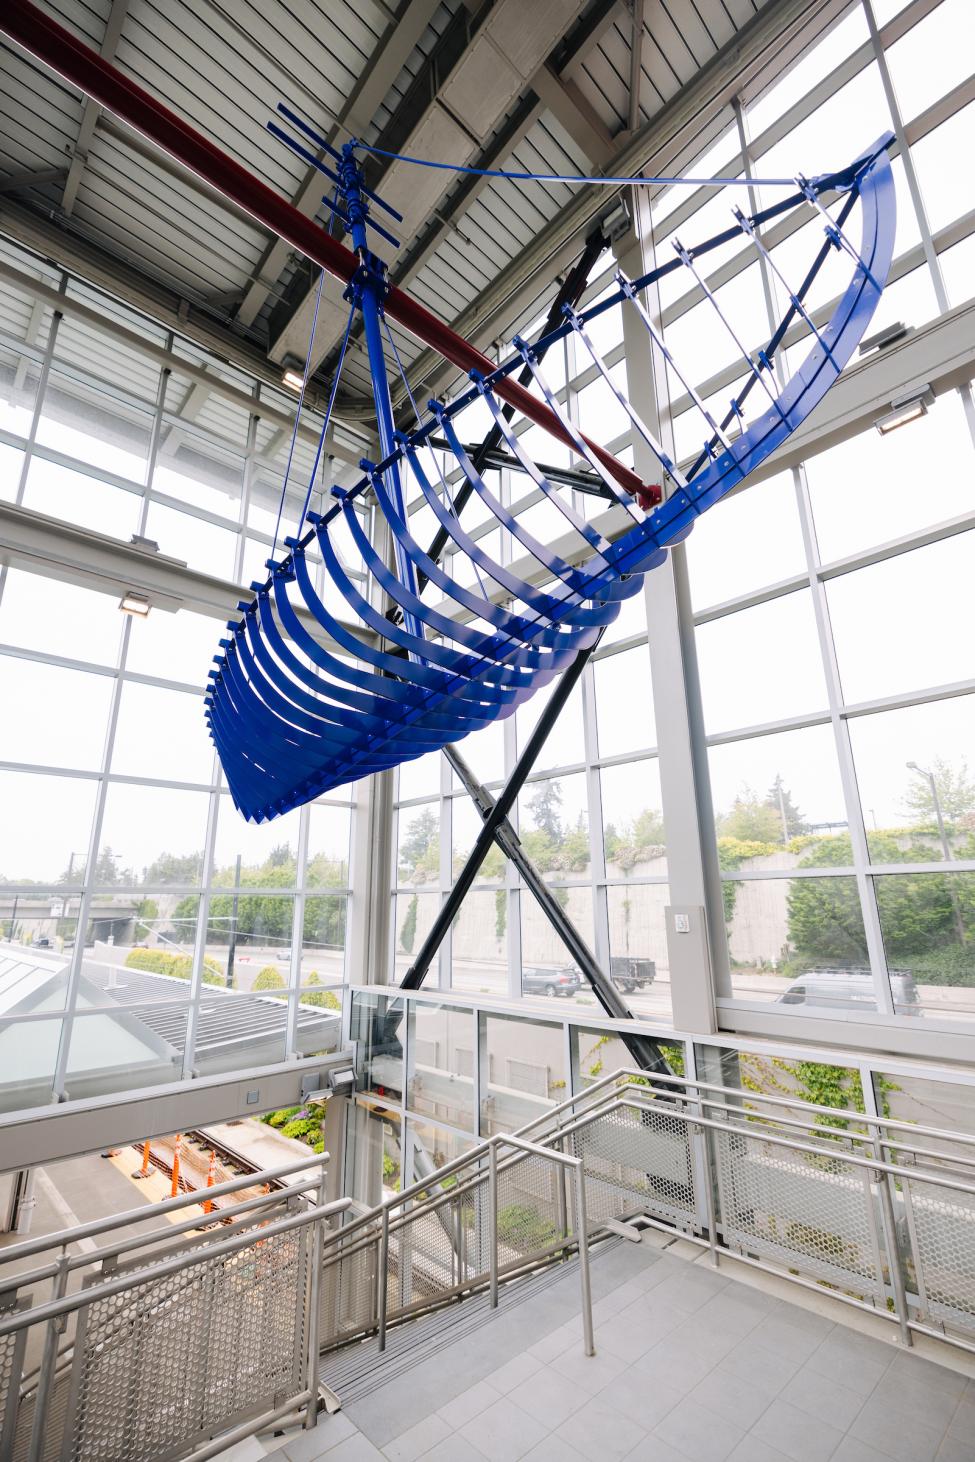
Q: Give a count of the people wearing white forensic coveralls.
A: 0